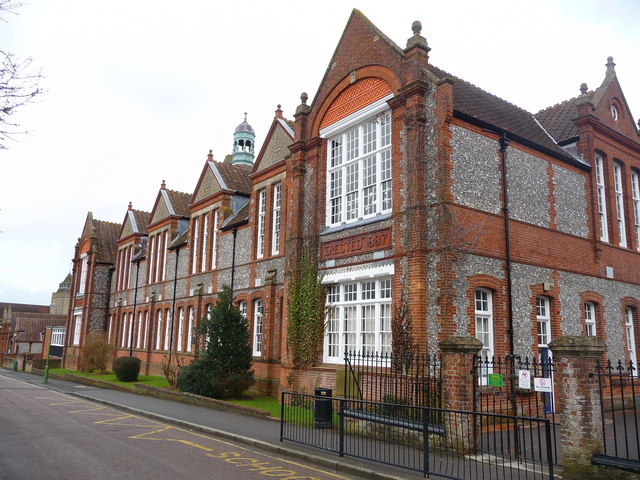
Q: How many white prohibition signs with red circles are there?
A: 2